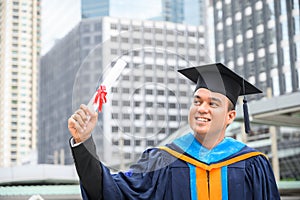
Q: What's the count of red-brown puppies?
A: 0